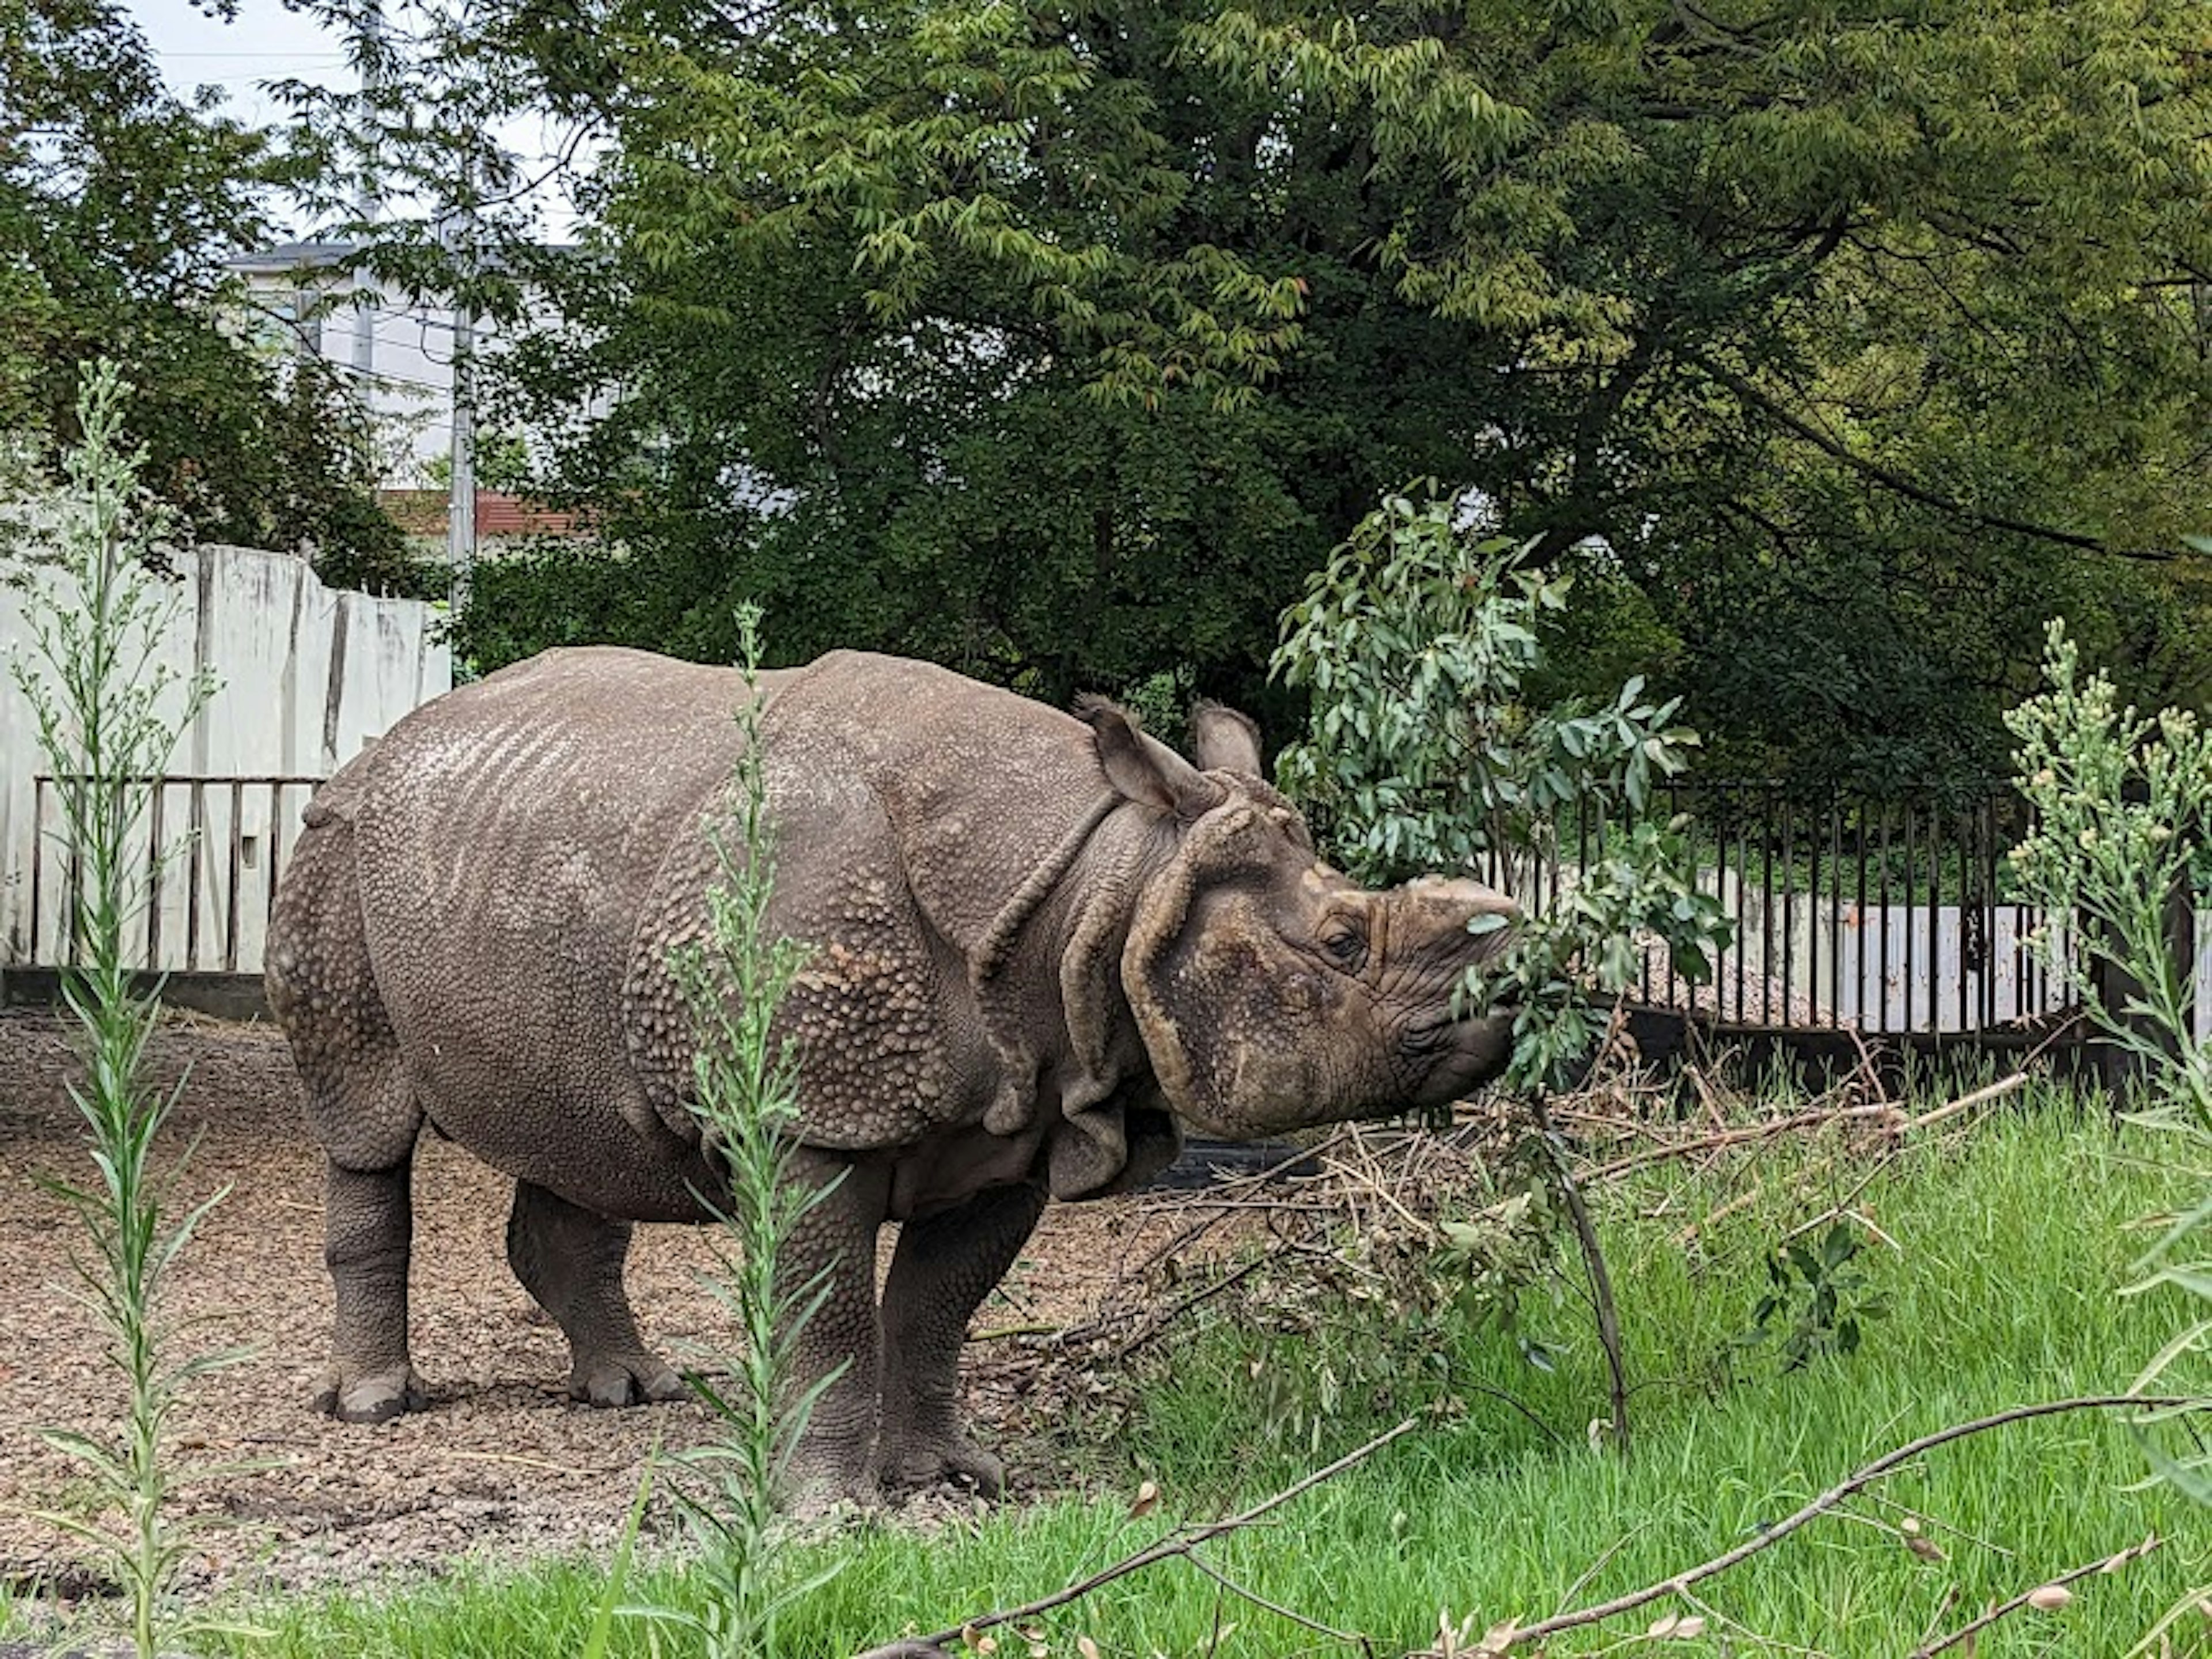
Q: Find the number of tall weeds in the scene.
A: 3